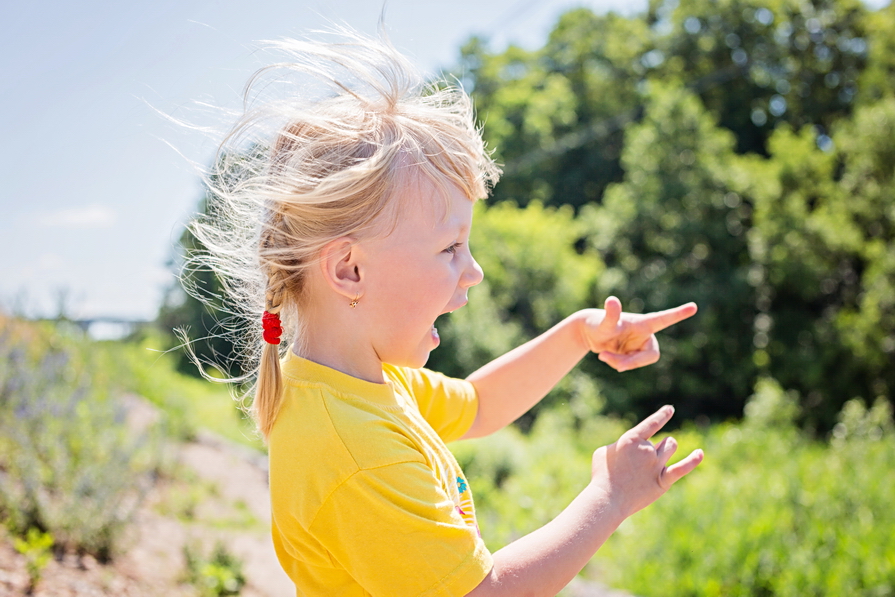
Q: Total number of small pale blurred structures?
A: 1